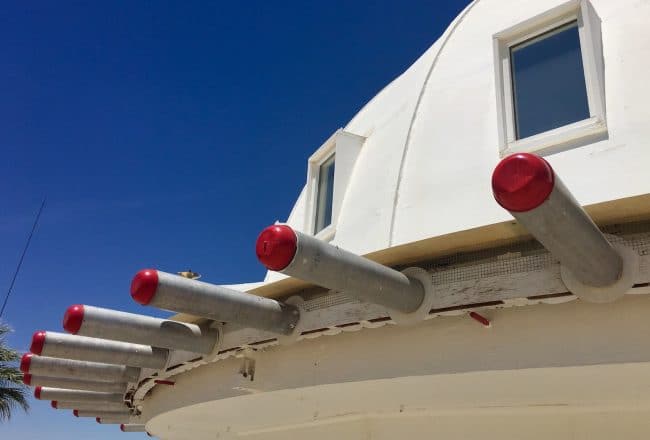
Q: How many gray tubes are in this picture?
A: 12